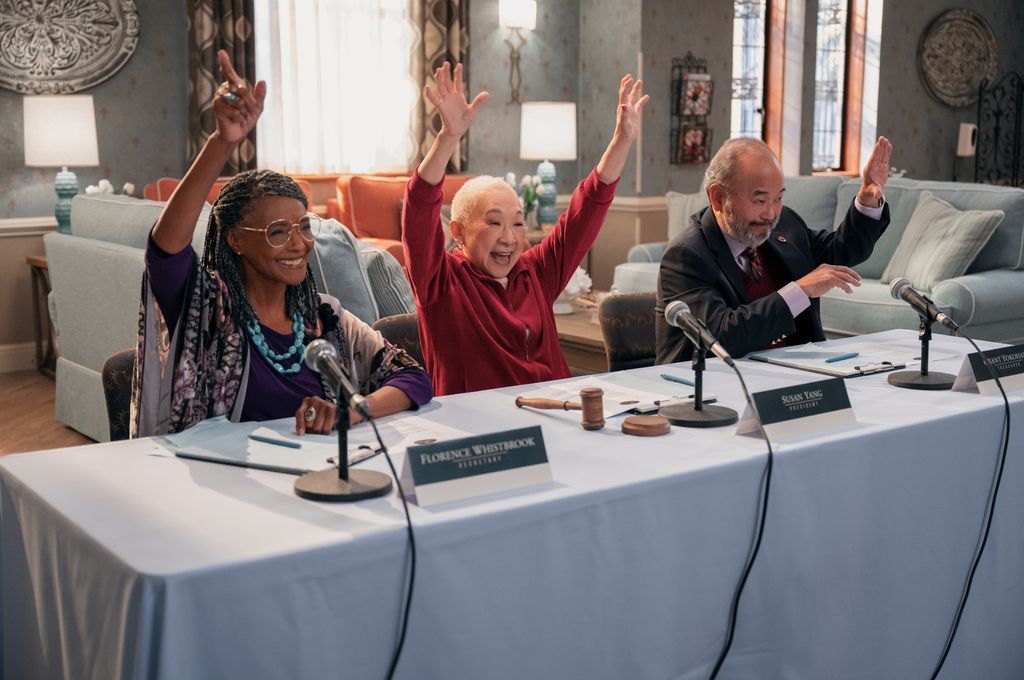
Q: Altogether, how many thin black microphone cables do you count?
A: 3